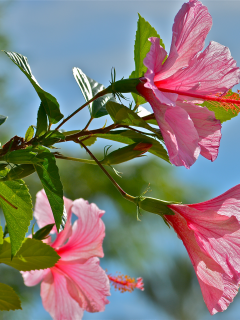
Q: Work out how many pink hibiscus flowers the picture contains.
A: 3